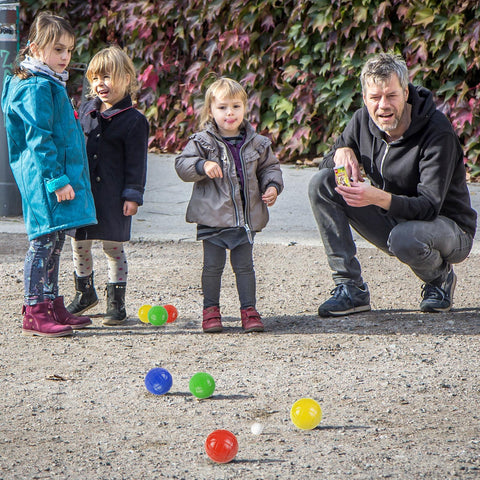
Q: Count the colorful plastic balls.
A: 7